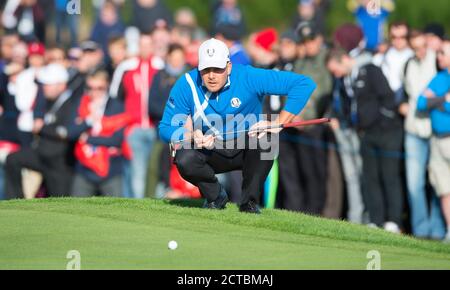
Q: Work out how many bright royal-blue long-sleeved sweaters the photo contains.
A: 1